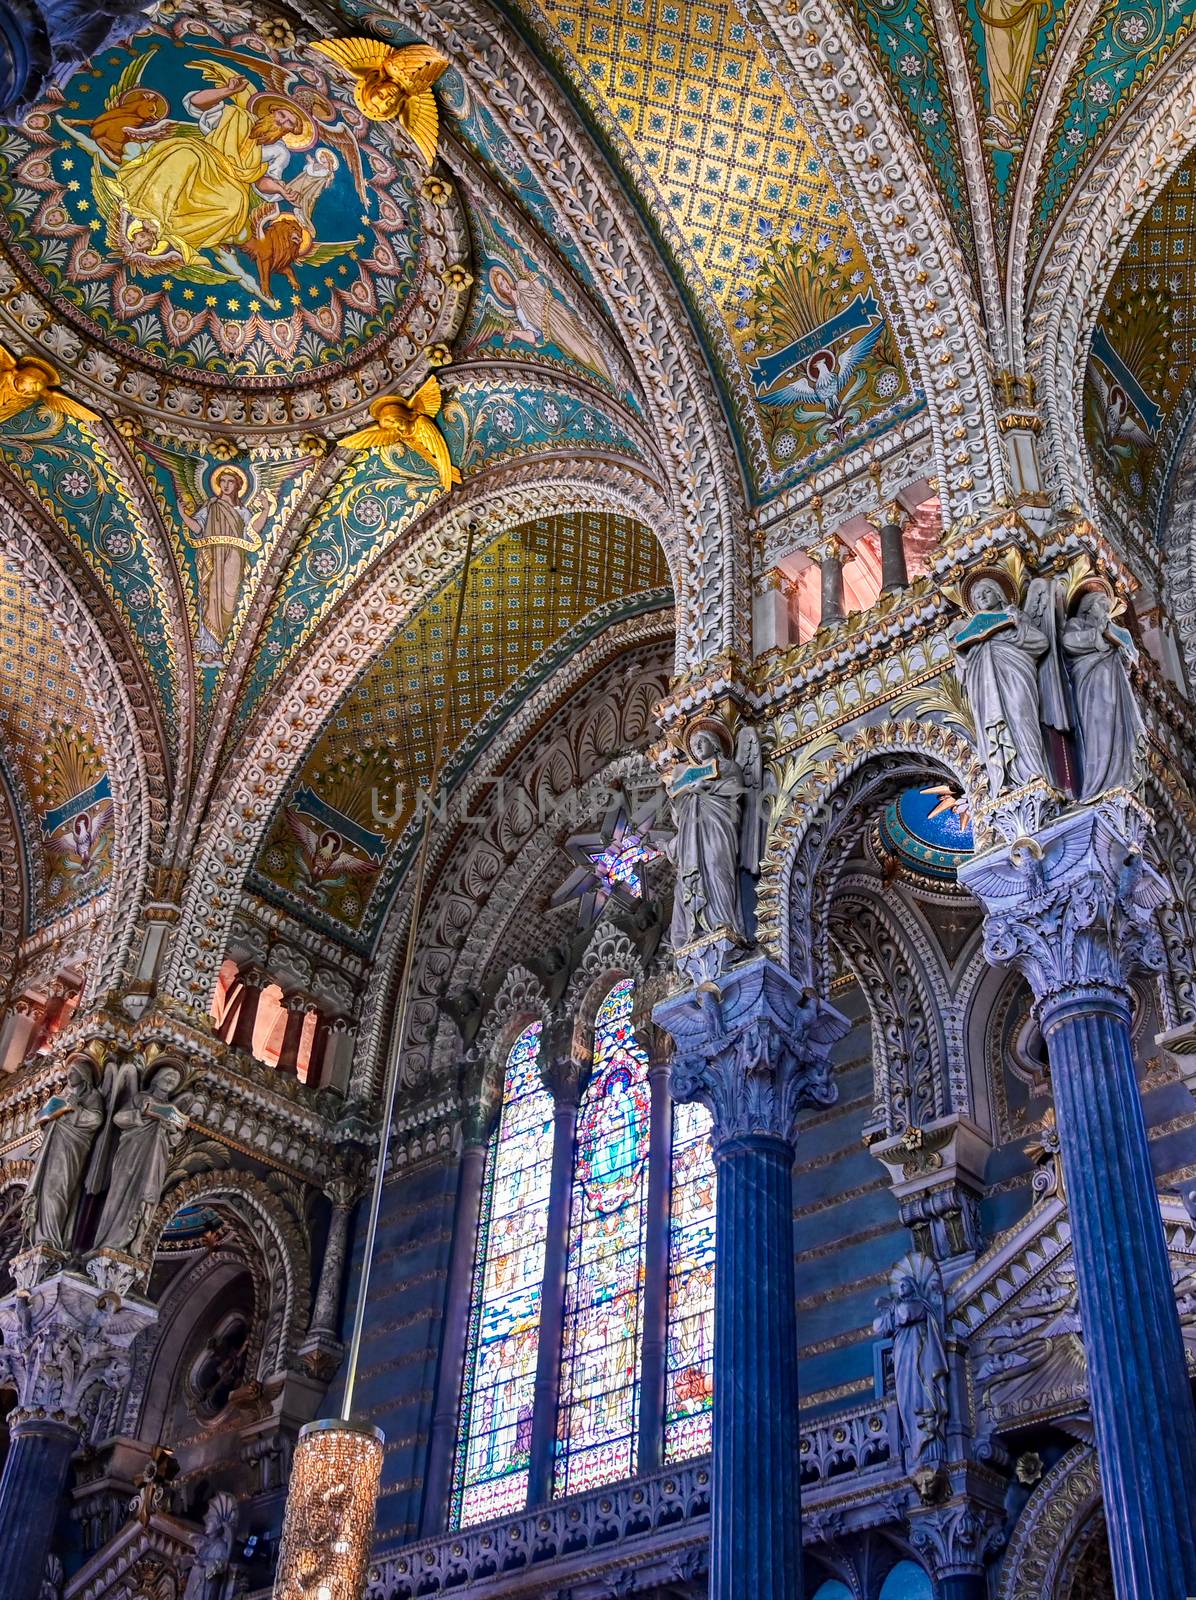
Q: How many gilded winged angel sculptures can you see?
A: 3